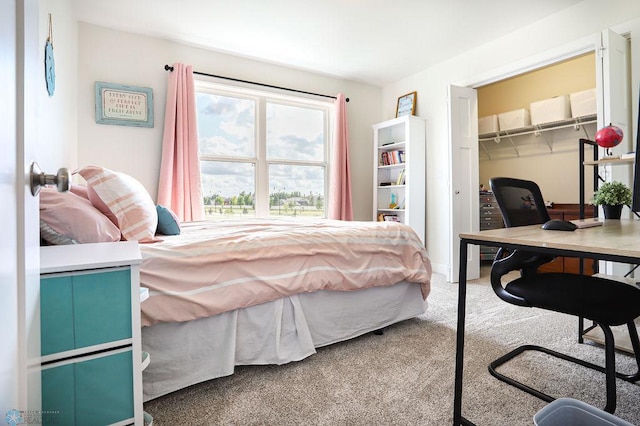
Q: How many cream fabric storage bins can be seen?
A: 4